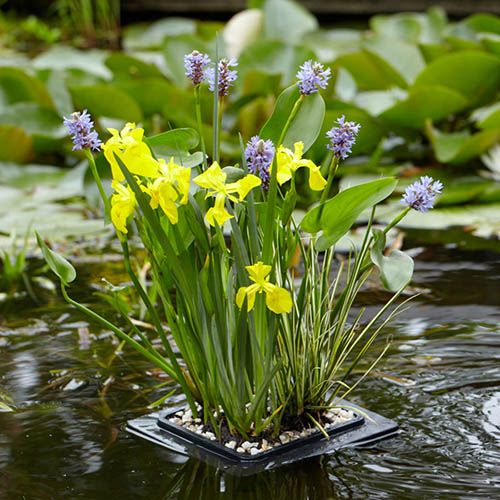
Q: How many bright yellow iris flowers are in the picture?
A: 6